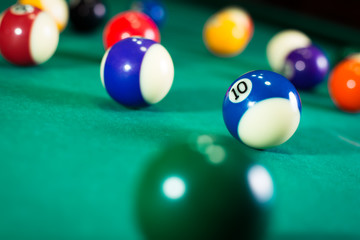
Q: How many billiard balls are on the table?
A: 12